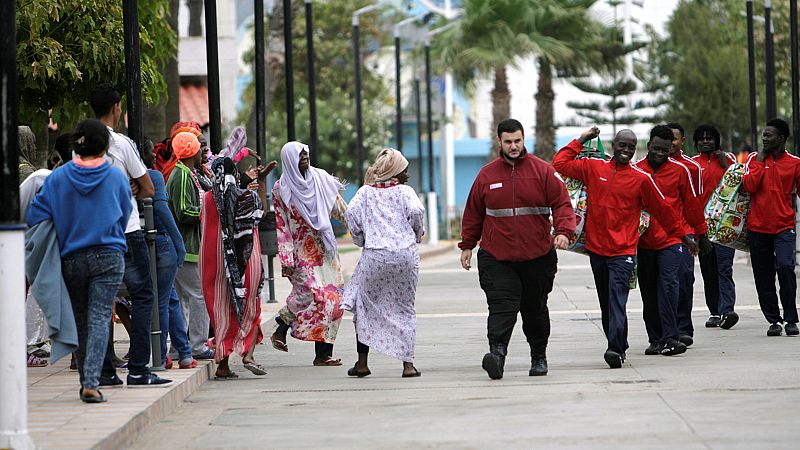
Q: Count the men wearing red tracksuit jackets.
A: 5